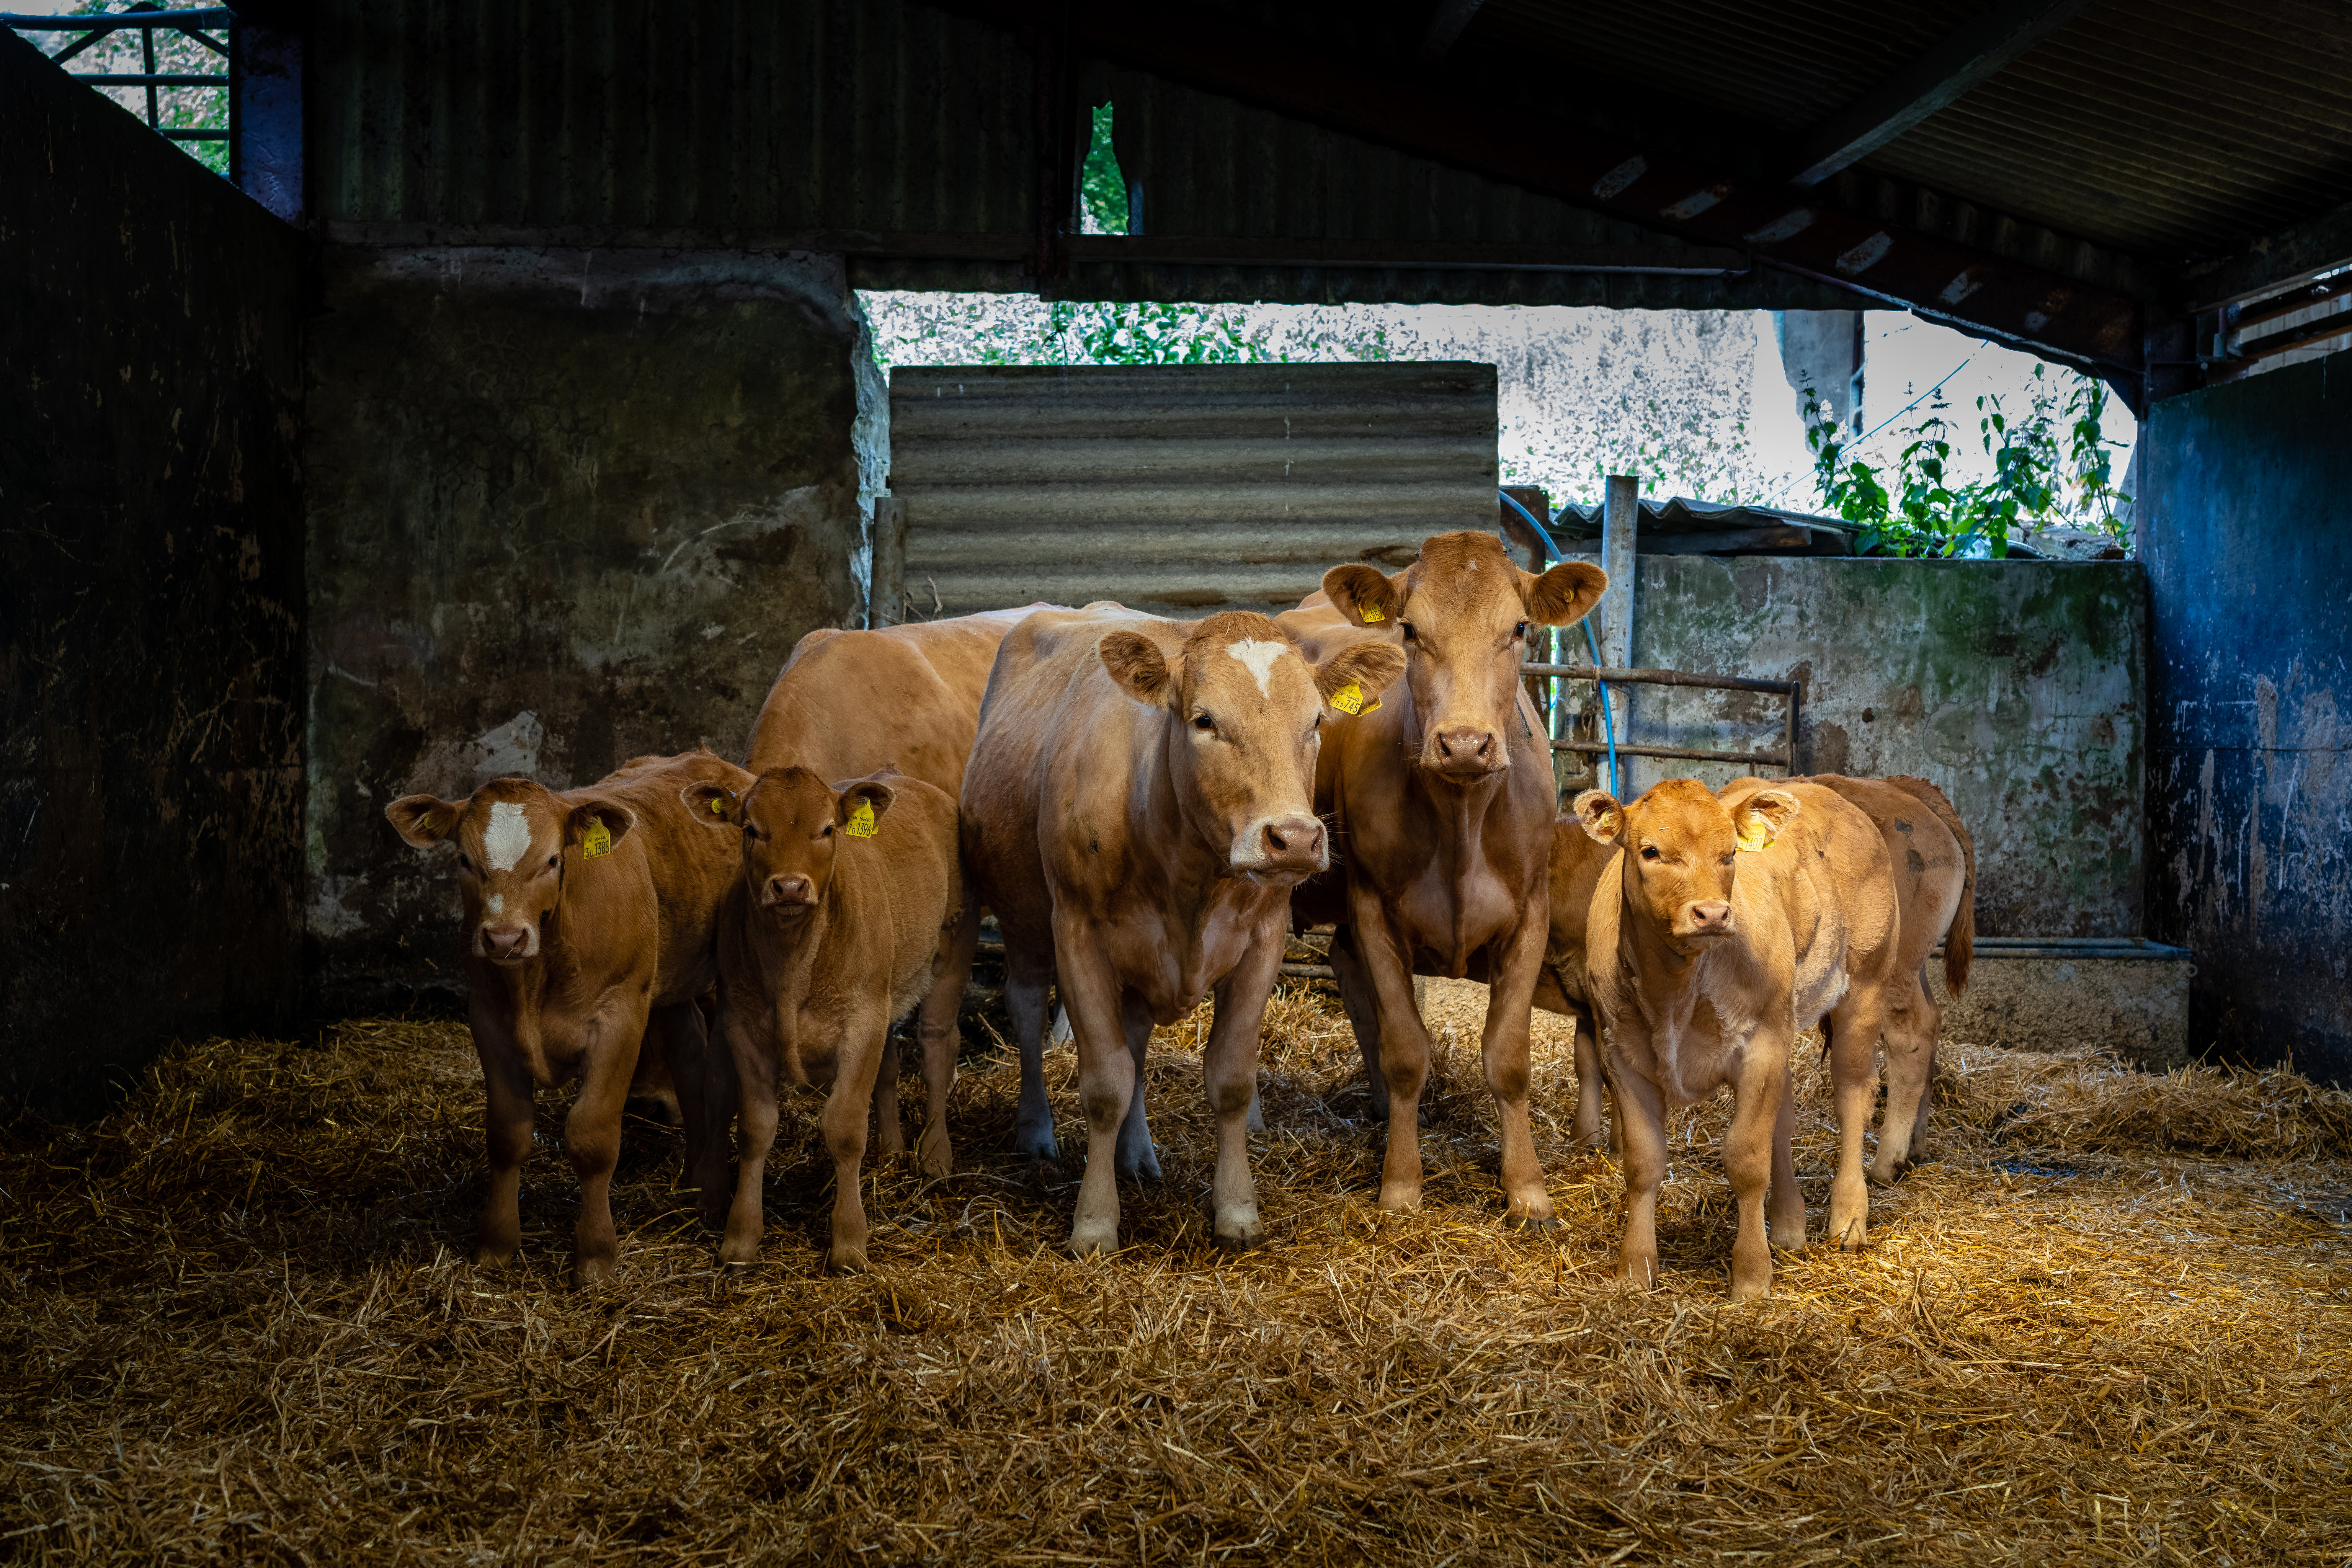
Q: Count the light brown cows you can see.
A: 7